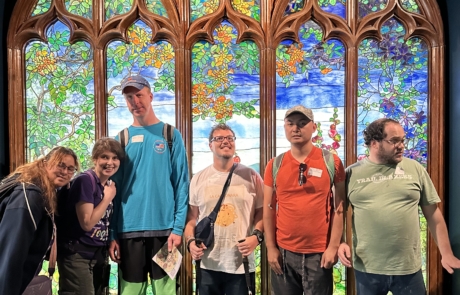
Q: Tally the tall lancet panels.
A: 5